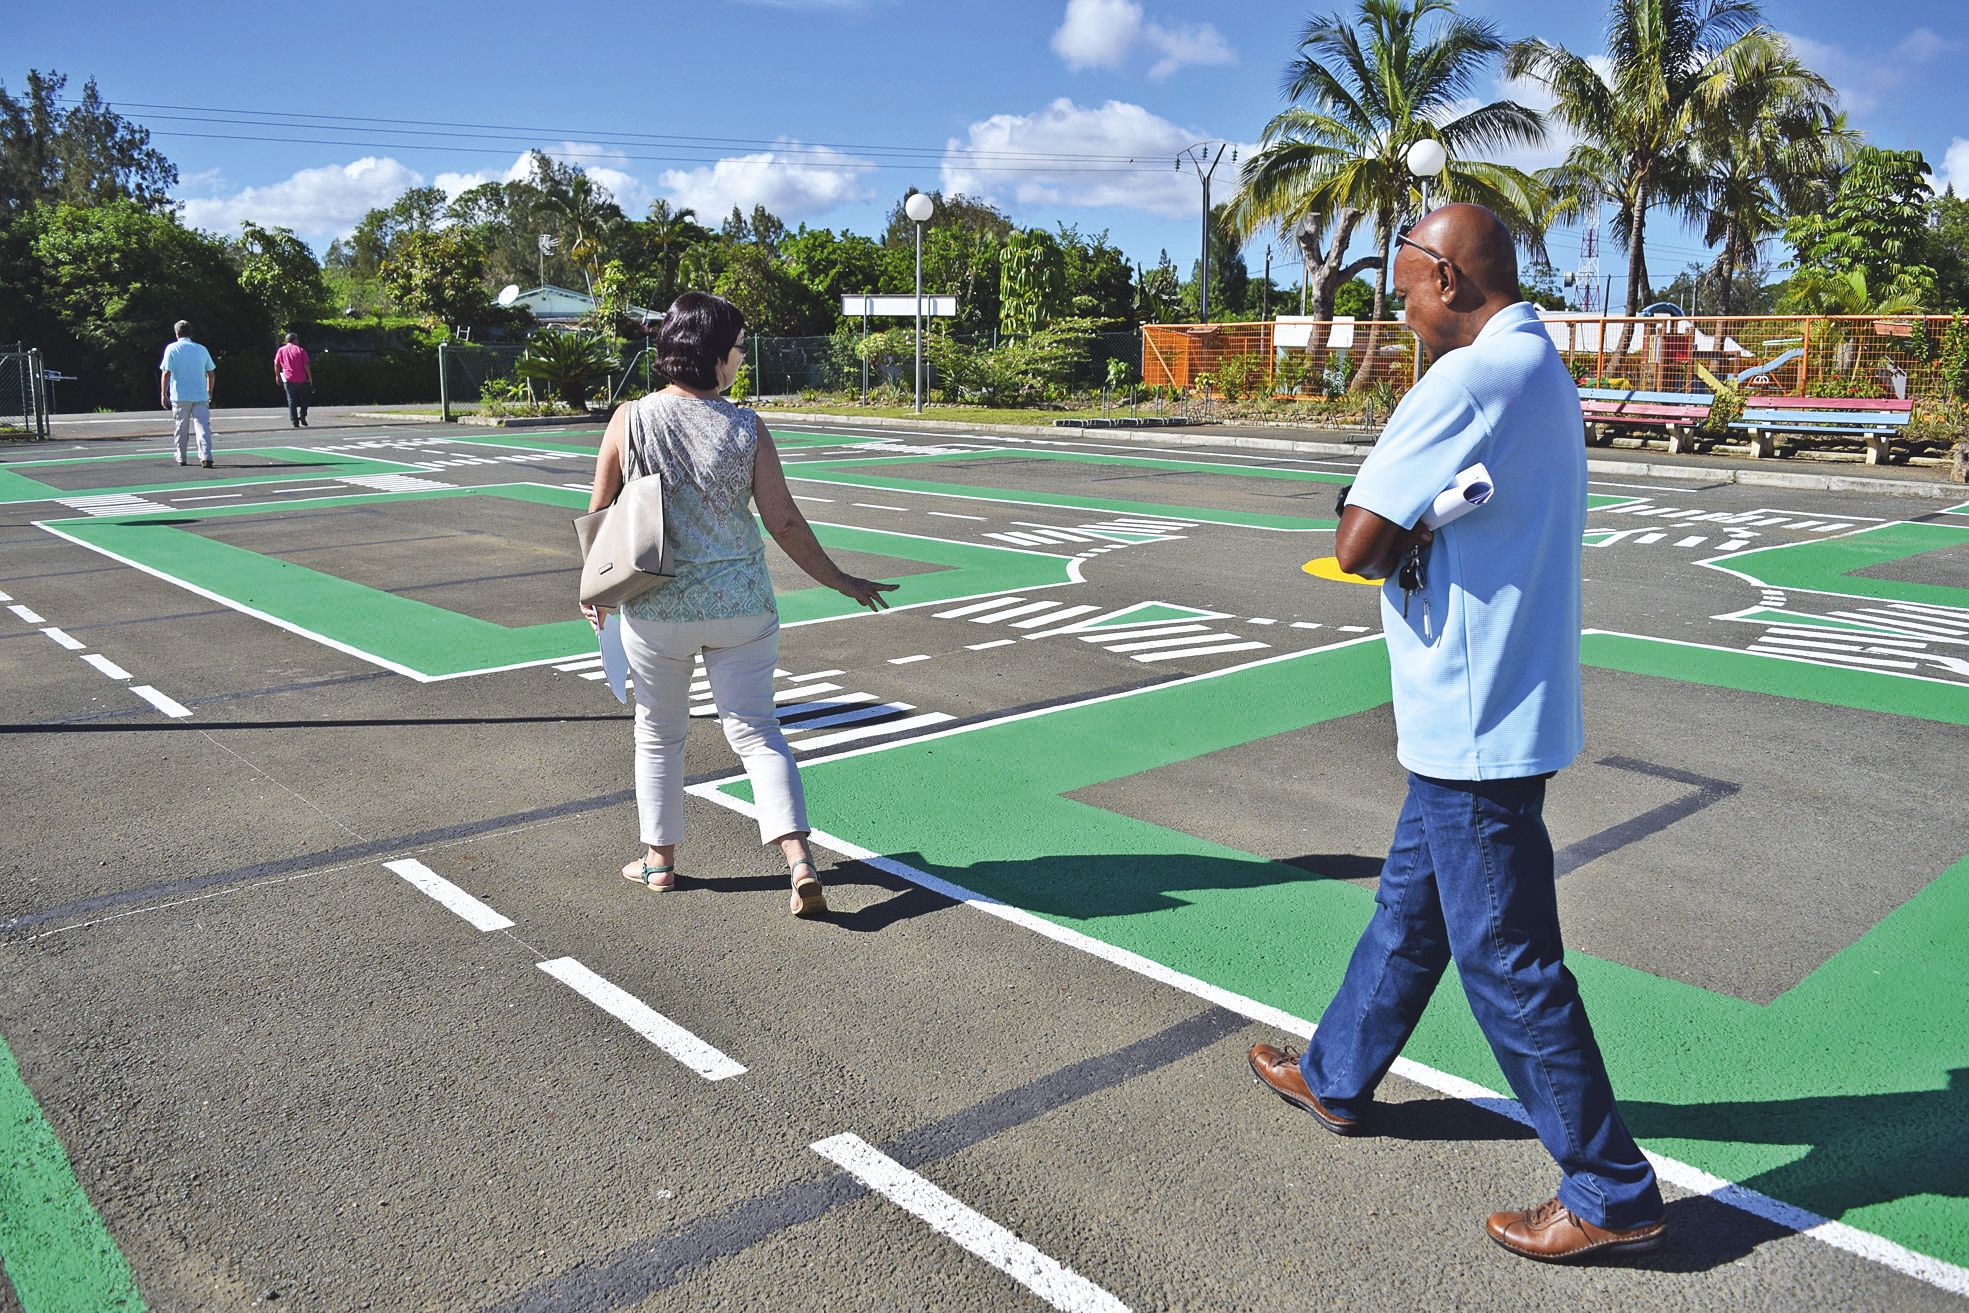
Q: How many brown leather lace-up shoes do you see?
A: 2